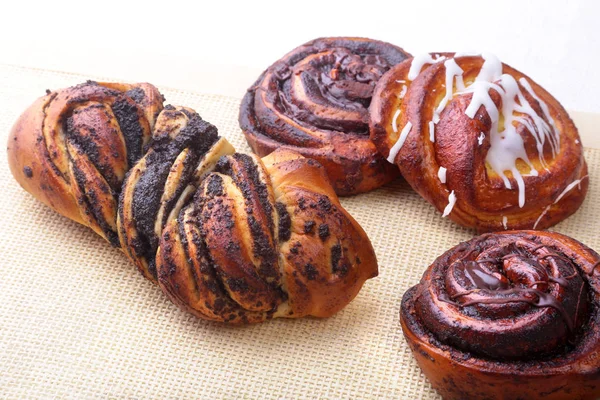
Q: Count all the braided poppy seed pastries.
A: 1